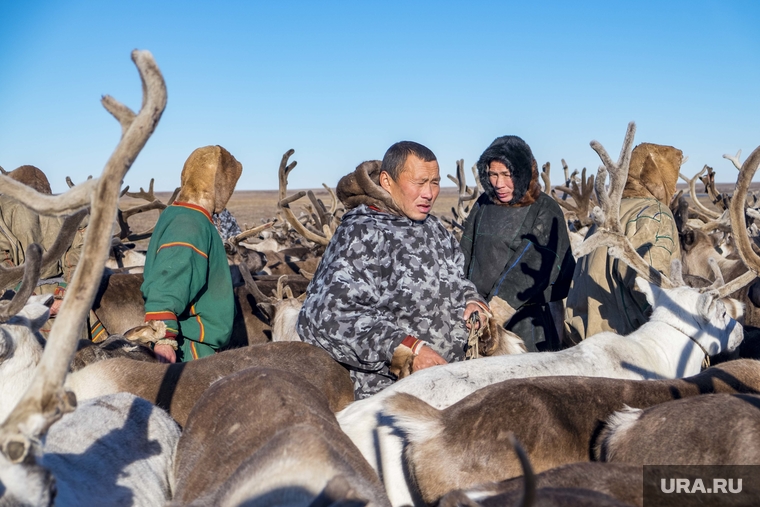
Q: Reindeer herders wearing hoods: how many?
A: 4